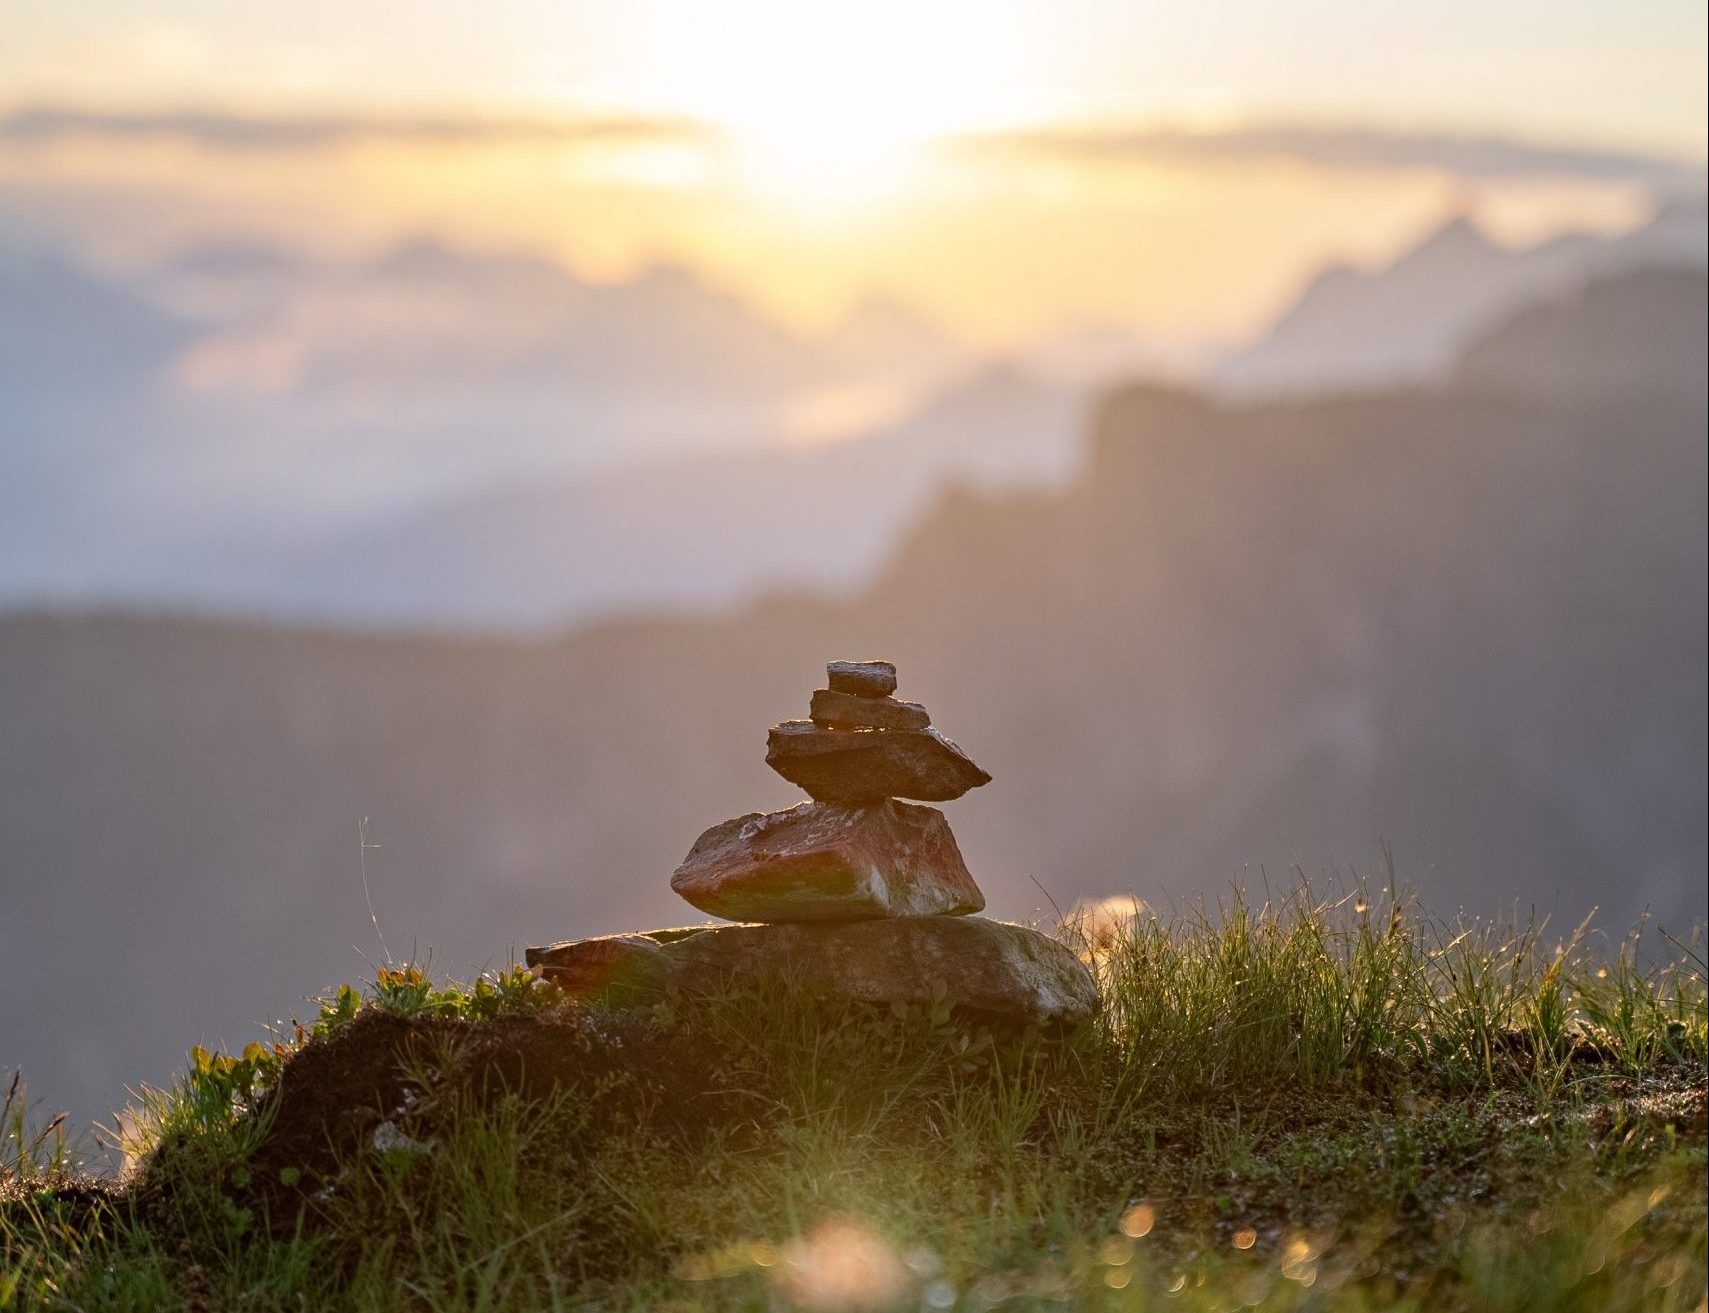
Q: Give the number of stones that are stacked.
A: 5